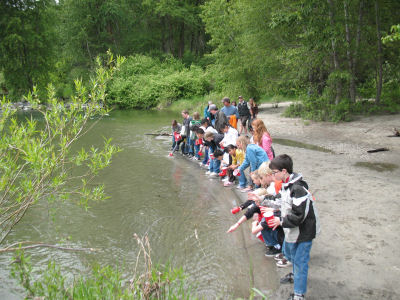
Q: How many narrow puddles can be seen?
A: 2